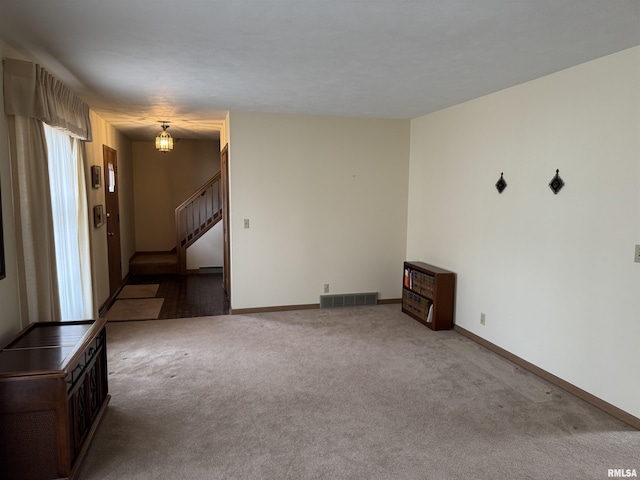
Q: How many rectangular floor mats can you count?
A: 2